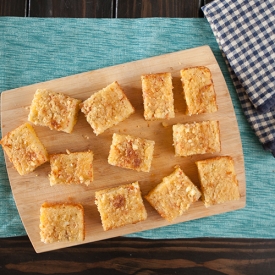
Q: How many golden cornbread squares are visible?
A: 12